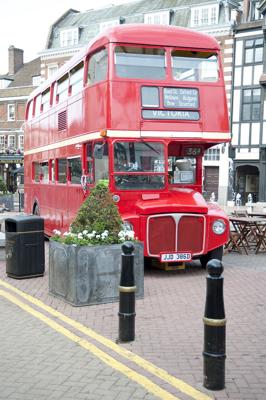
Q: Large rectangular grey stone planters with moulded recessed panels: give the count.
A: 1